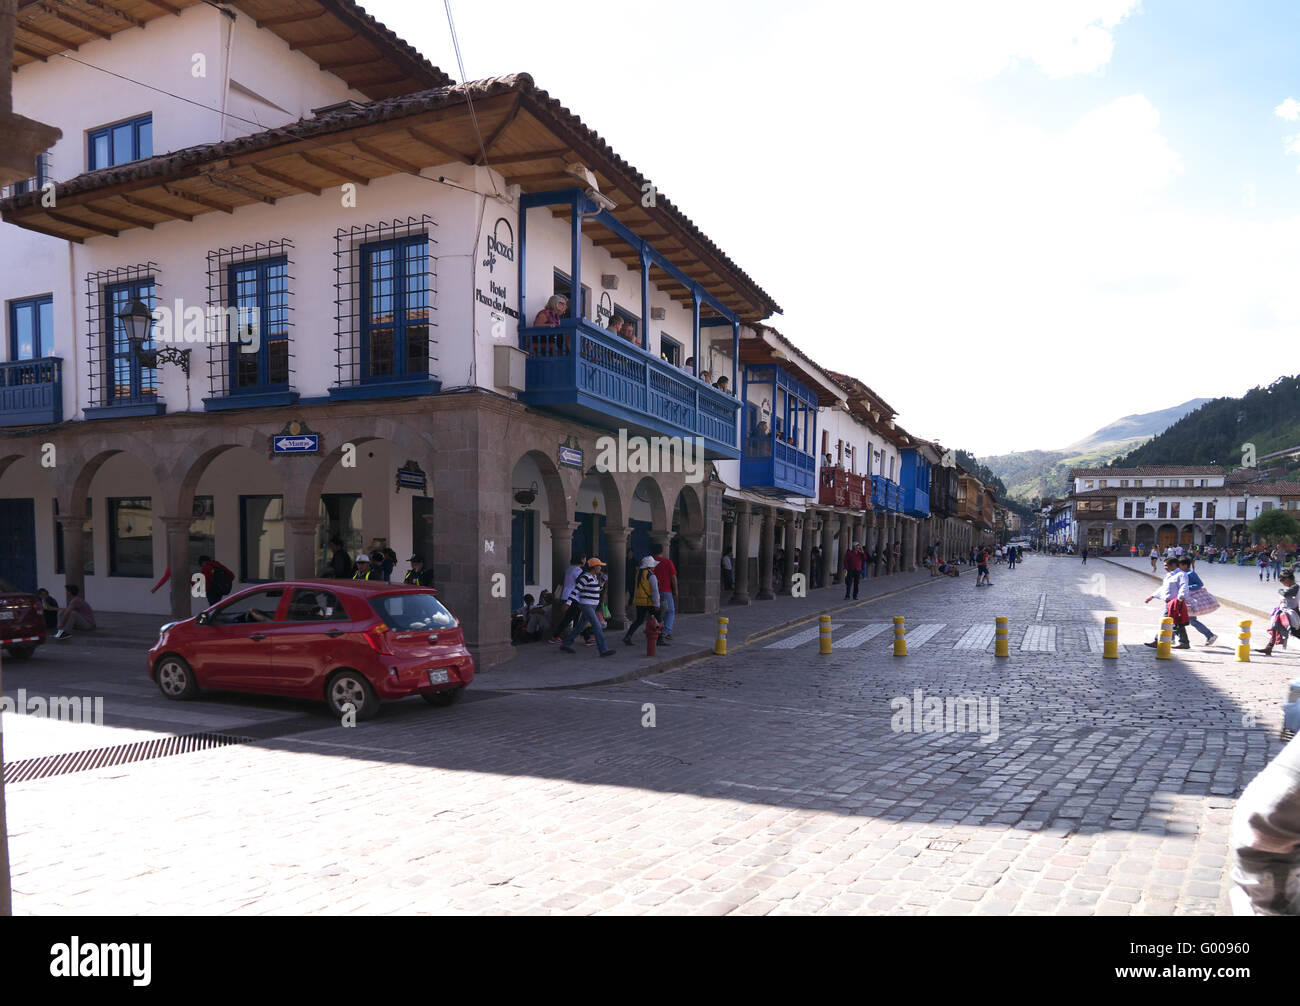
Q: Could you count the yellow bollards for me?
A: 7